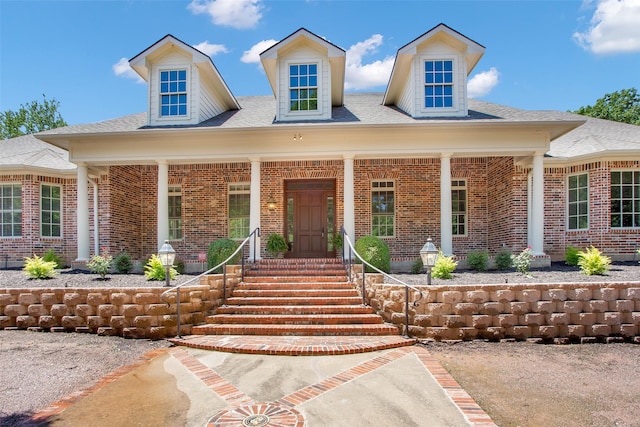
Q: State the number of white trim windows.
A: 11